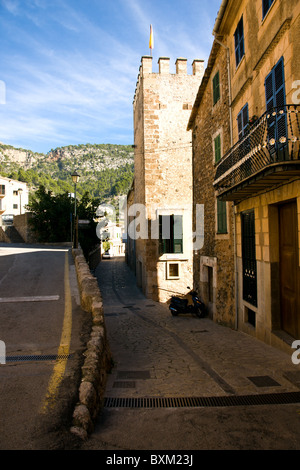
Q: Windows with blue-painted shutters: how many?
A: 4